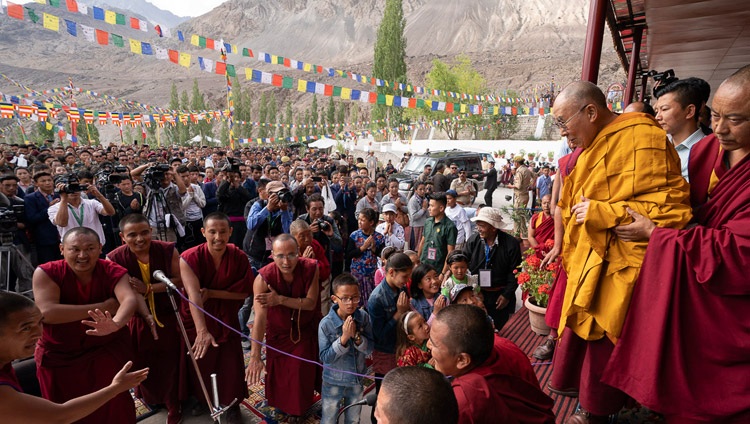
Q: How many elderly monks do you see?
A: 1